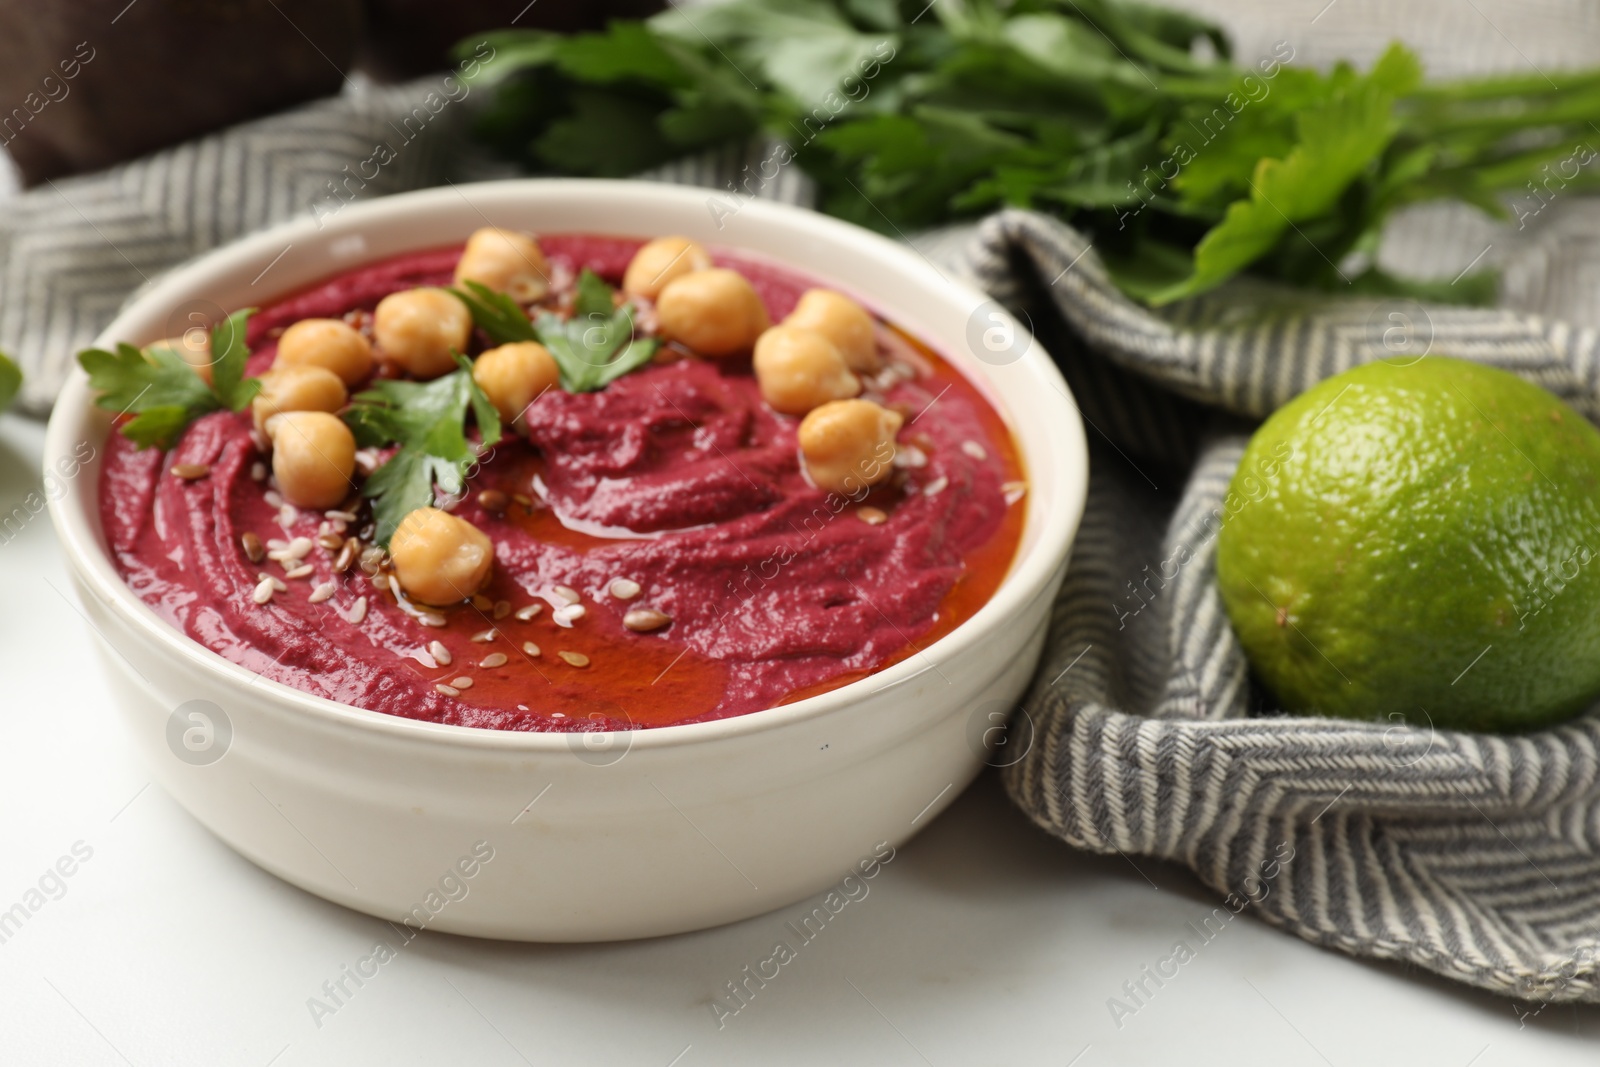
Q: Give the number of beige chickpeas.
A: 13